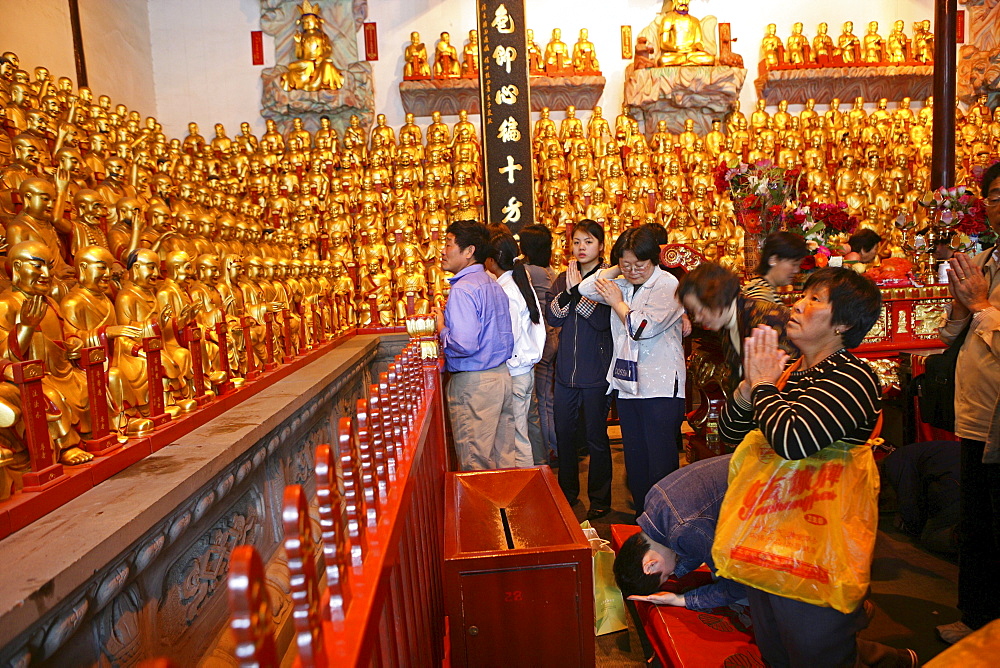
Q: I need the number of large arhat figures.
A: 2